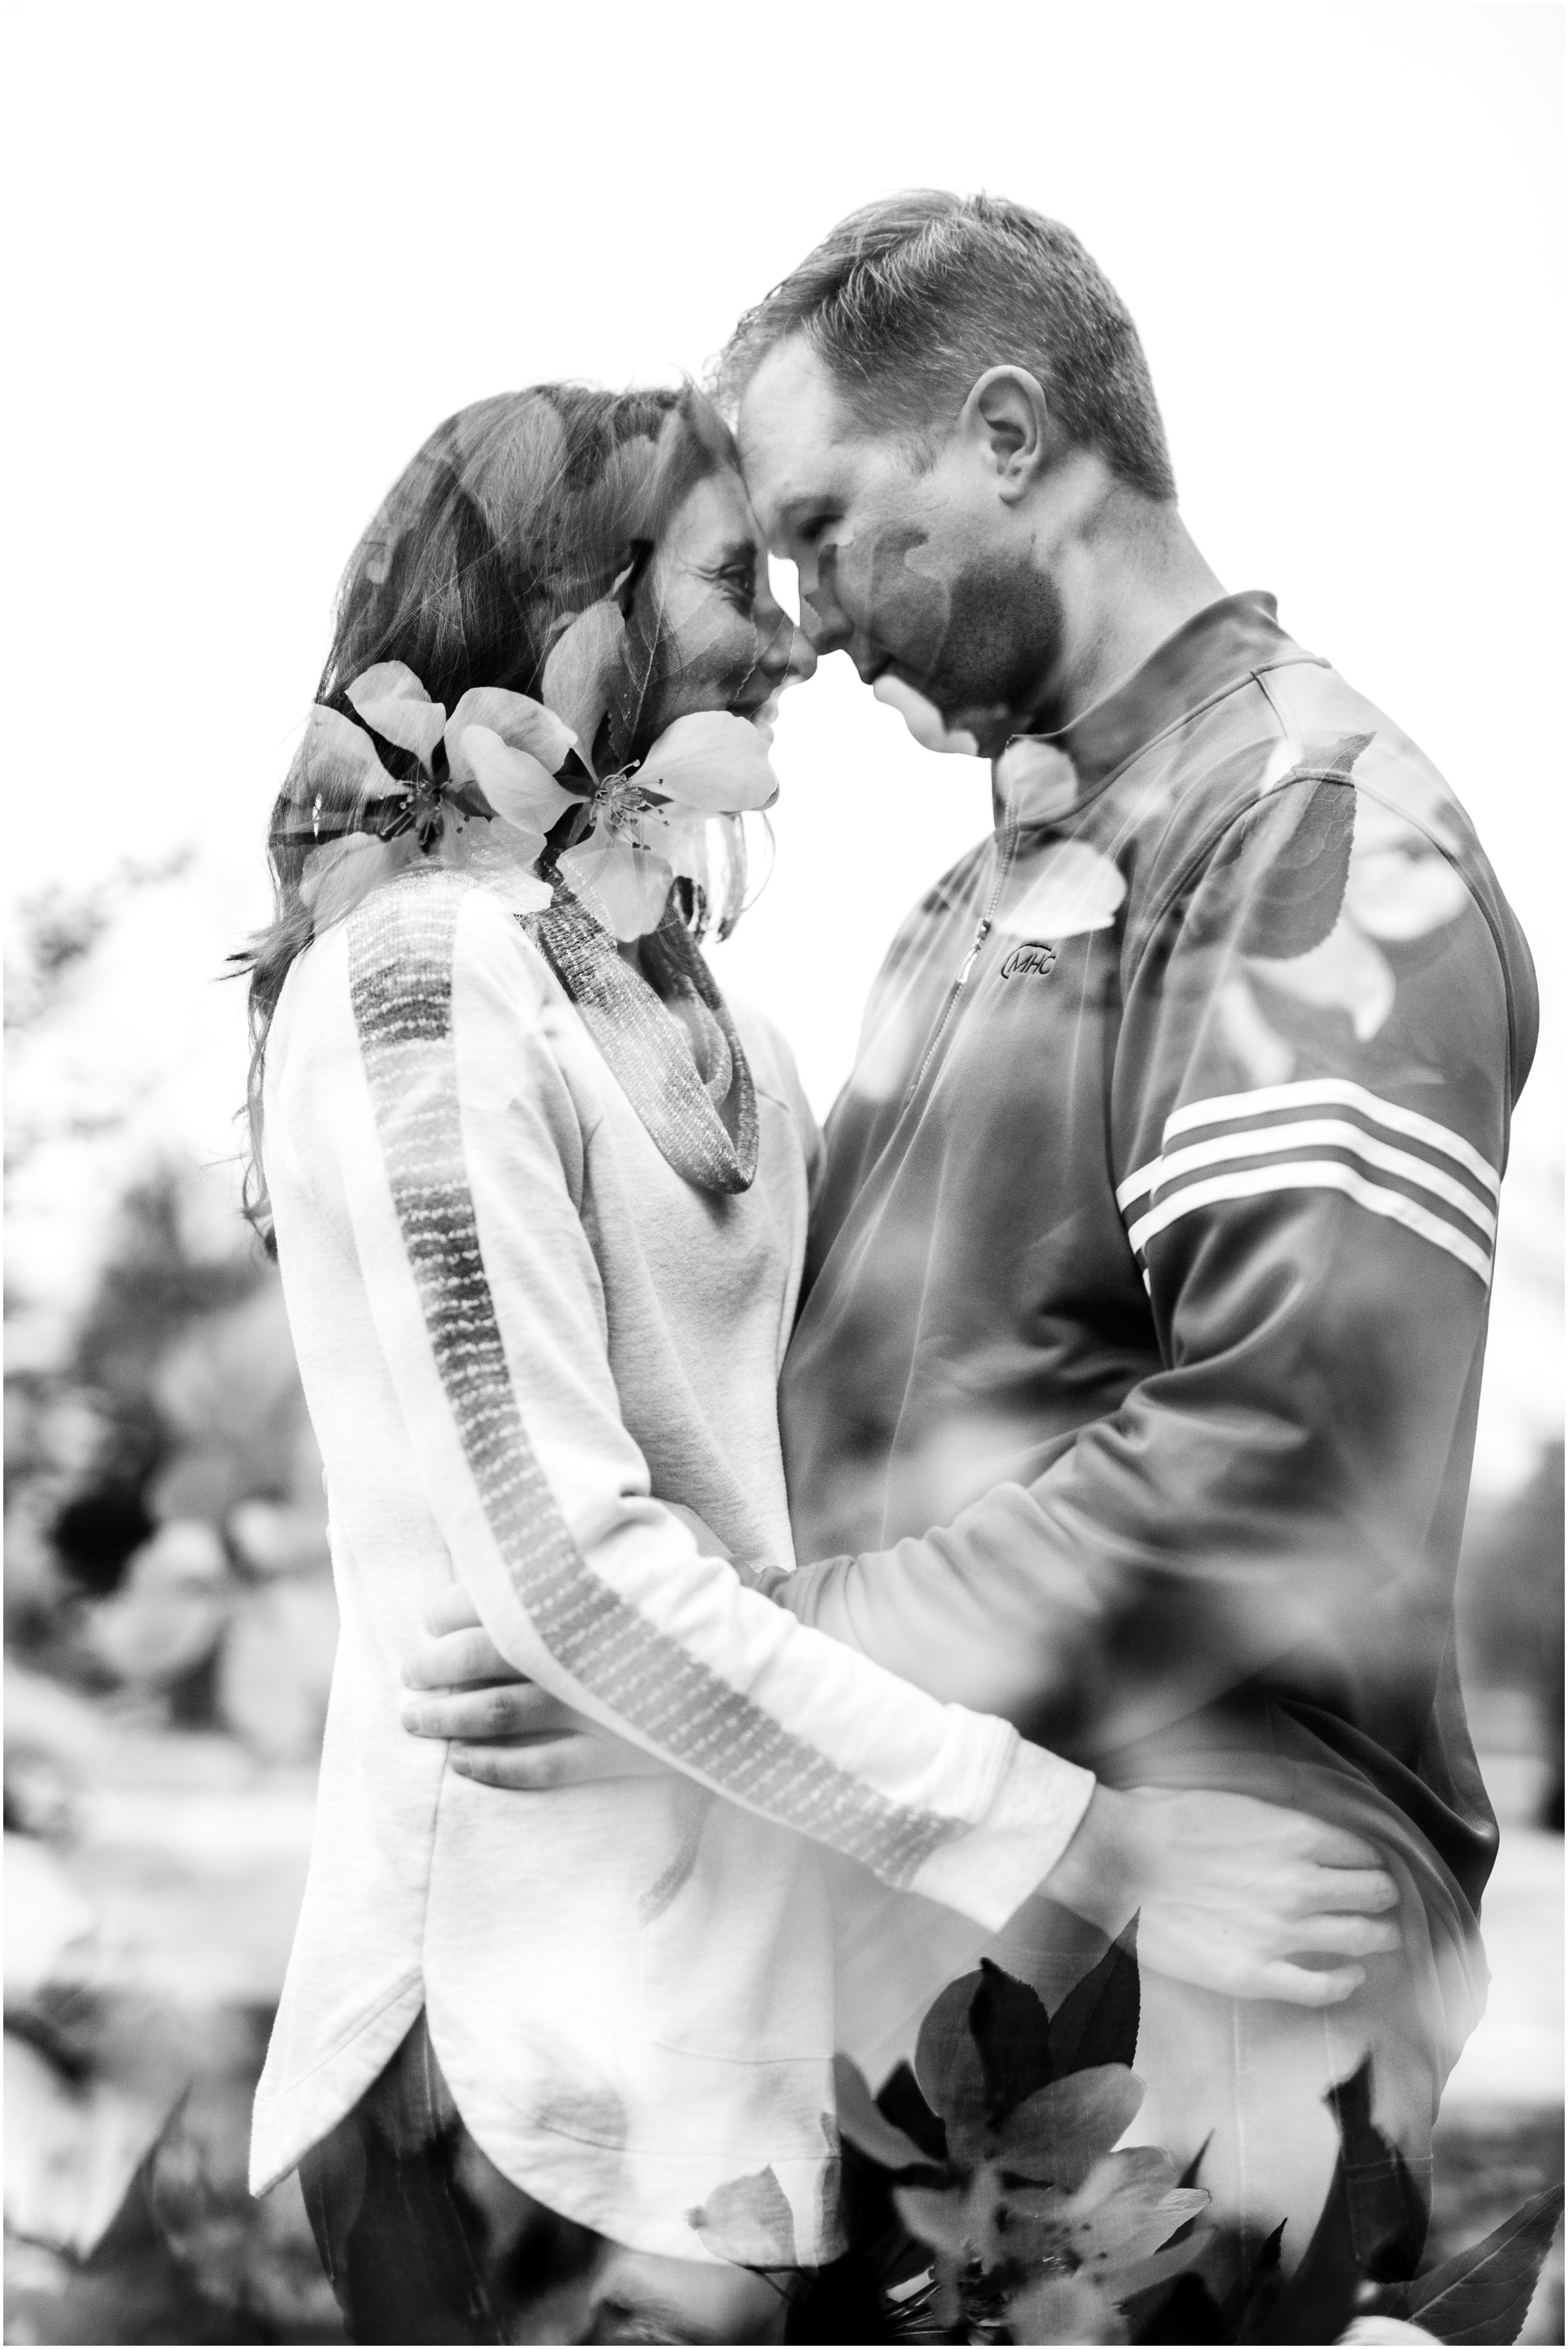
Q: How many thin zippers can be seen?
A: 1